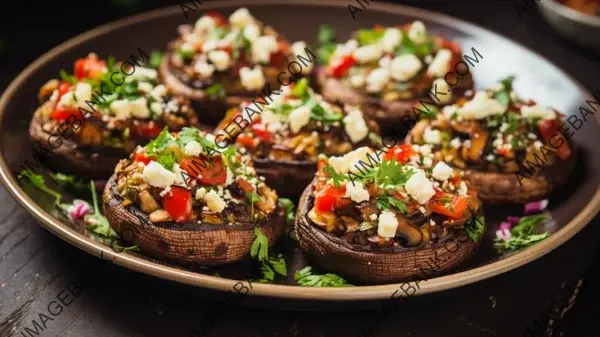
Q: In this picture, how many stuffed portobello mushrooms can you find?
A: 7